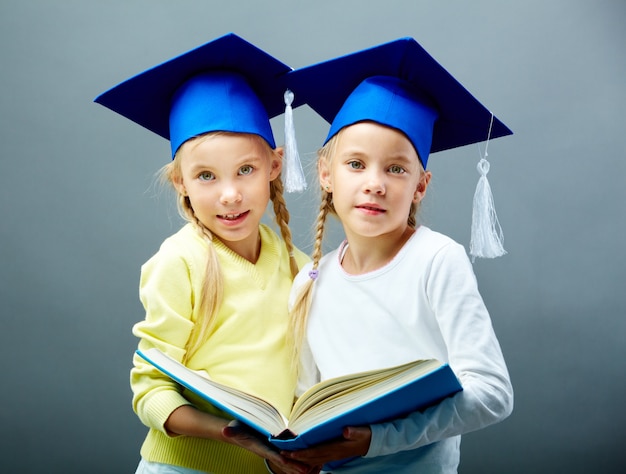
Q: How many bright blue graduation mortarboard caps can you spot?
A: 2